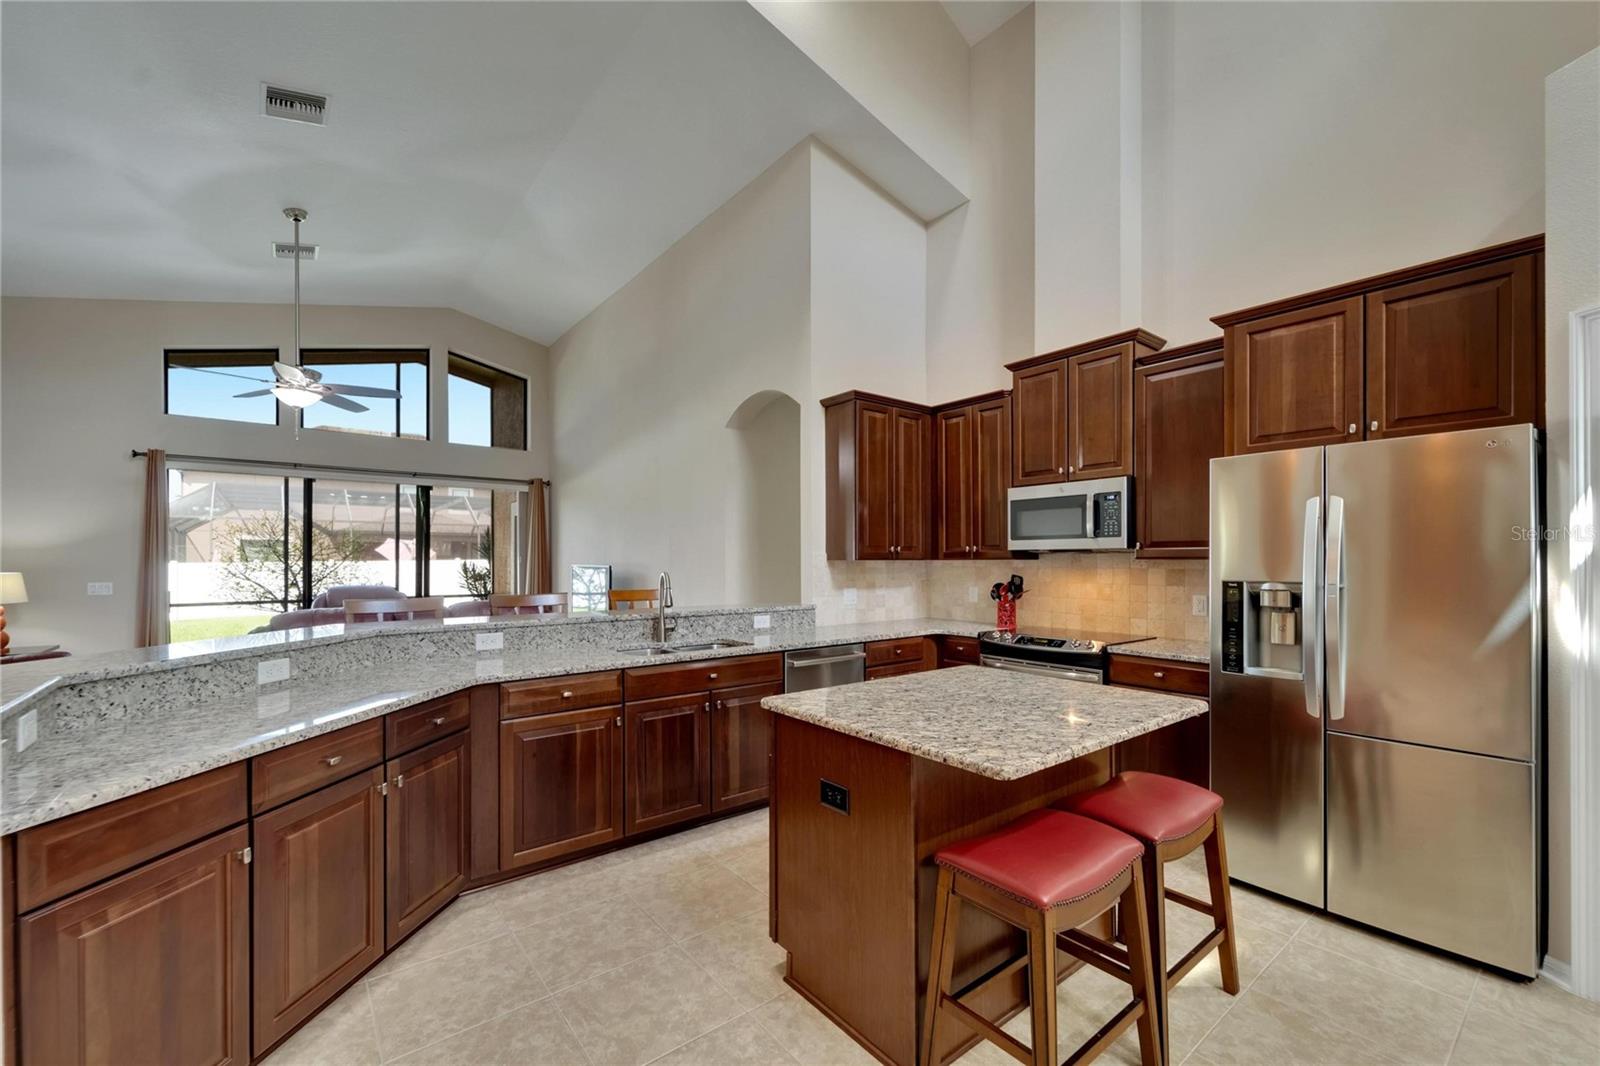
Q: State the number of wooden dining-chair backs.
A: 3